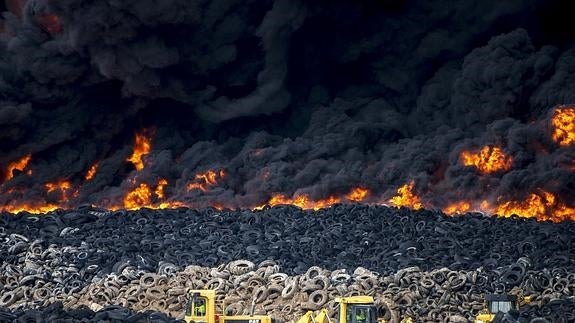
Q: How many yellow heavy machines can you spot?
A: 3